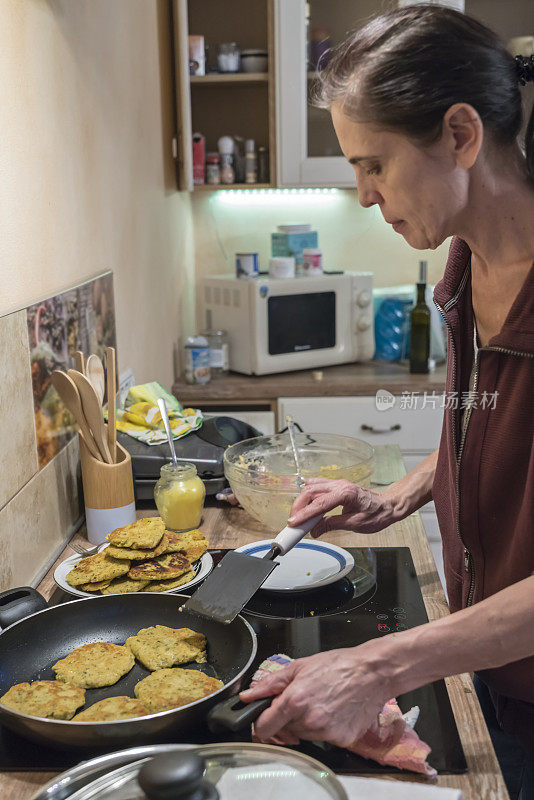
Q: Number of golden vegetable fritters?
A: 14